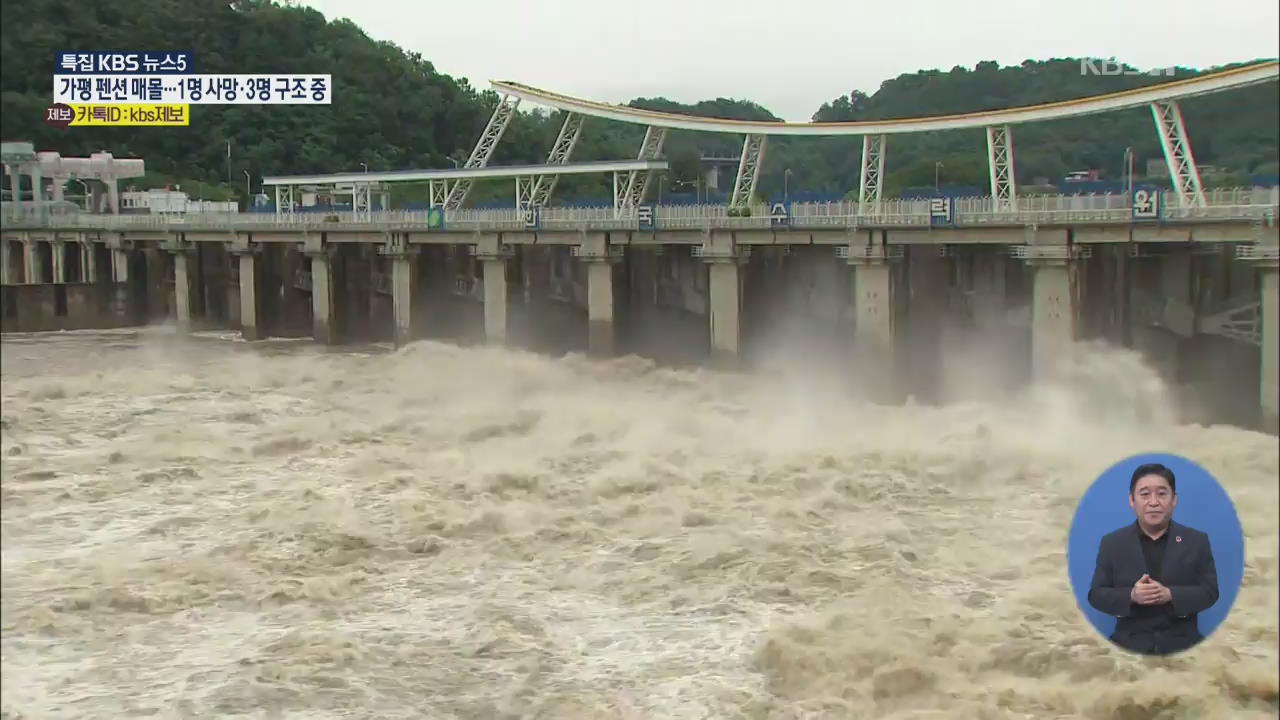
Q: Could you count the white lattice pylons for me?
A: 7